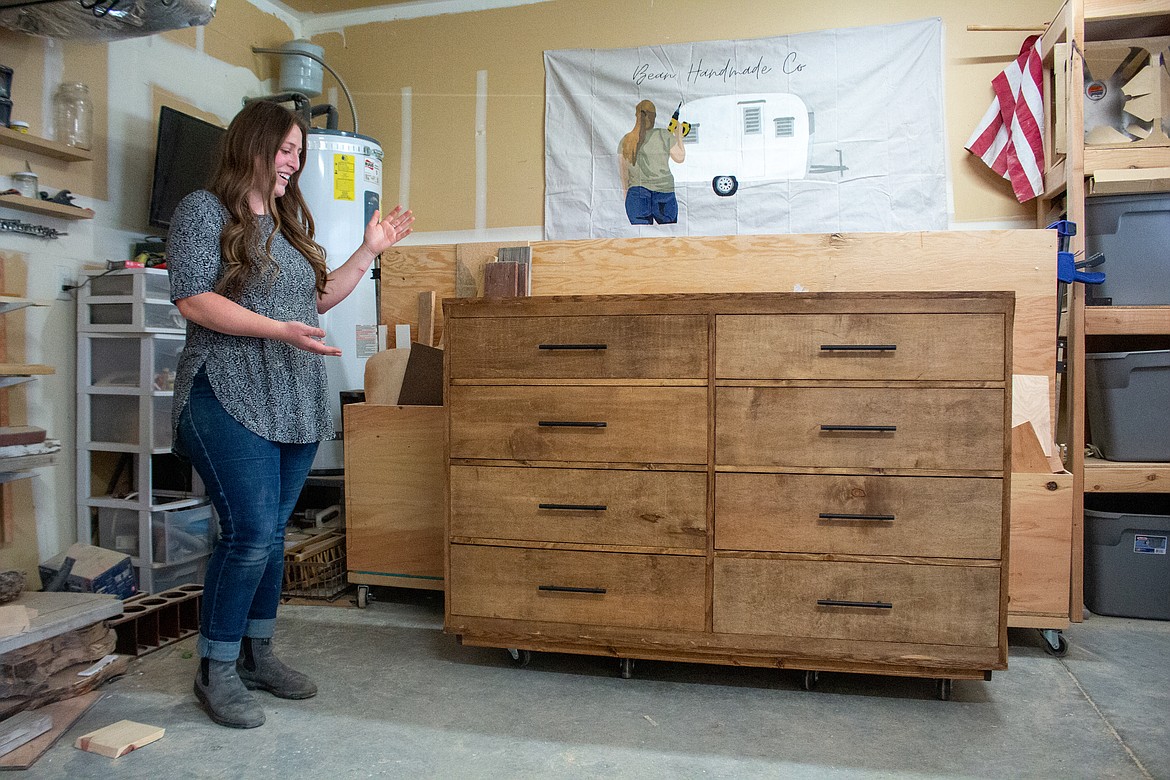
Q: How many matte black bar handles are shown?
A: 8